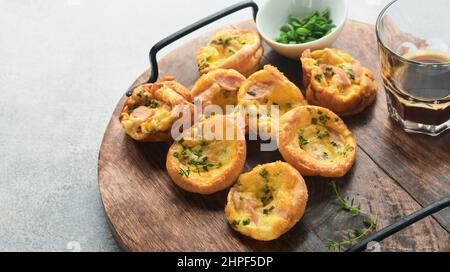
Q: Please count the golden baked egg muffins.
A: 8